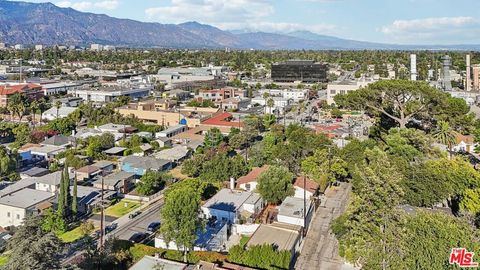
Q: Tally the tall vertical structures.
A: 3